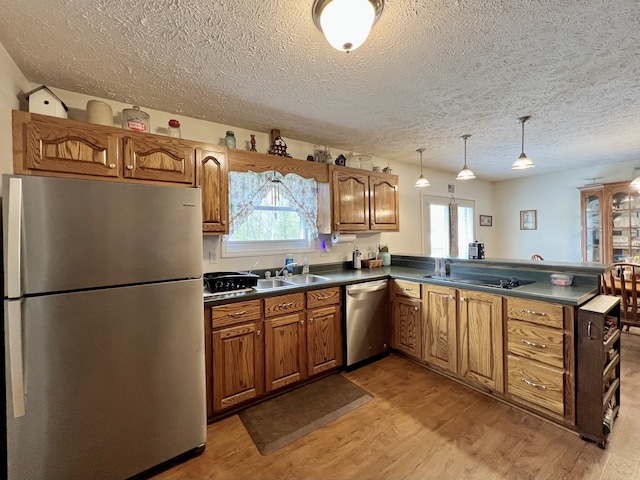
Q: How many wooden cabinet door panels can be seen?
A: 11